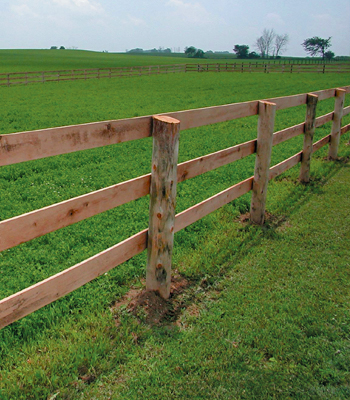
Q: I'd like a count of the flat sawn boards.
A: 15